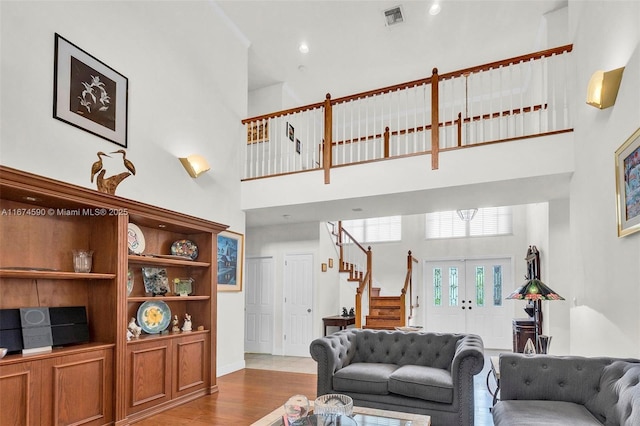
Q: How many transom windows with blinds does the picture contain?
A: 2